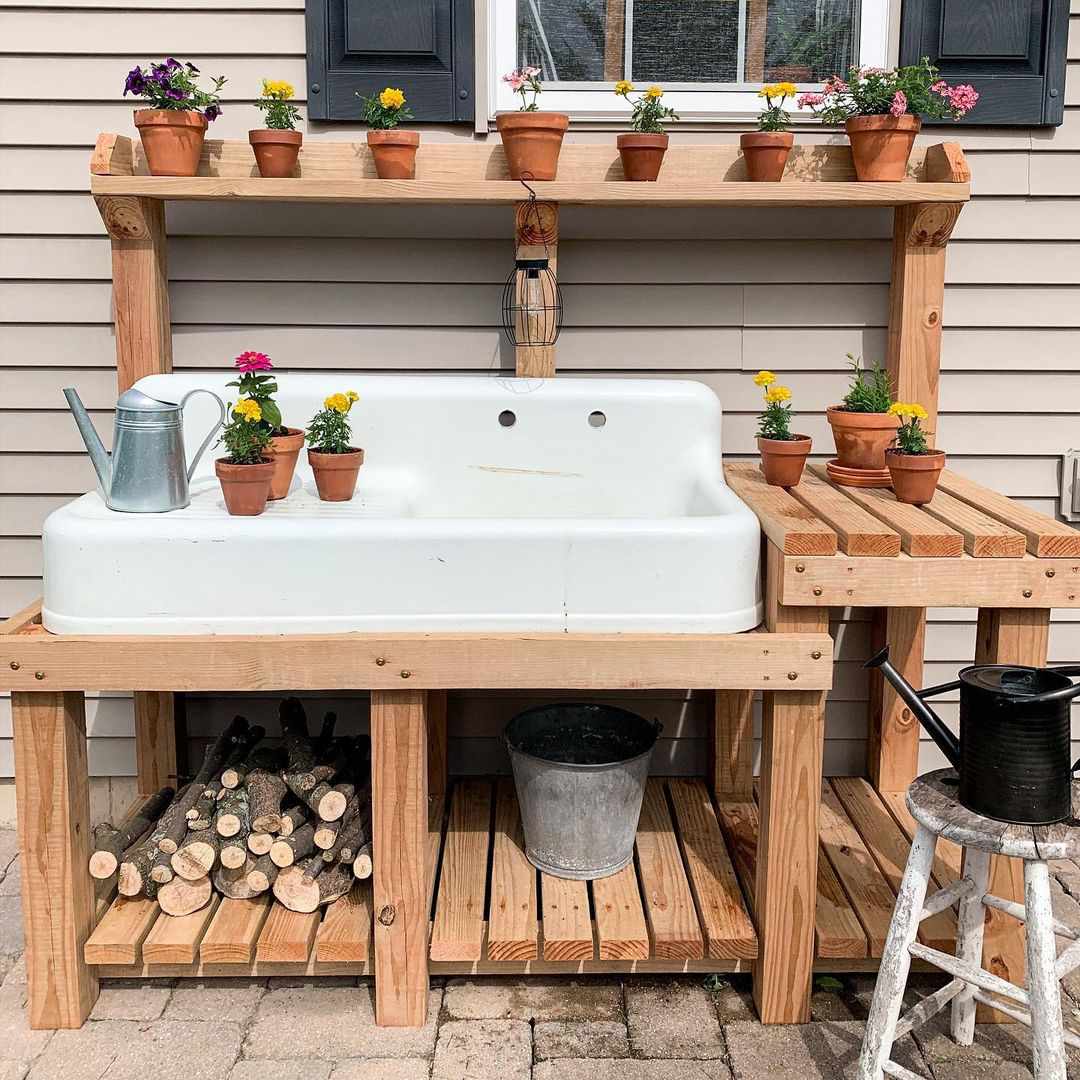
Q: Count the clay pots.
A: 13